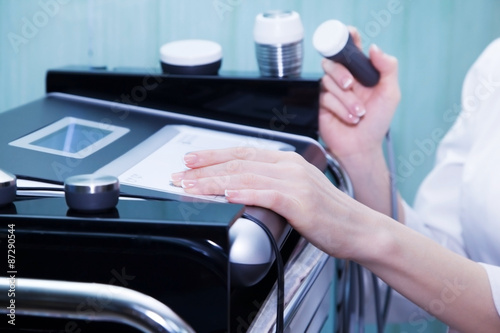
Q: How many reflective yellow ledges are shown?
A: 0